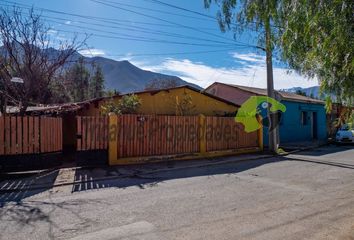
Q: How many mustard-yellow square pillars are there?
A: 3